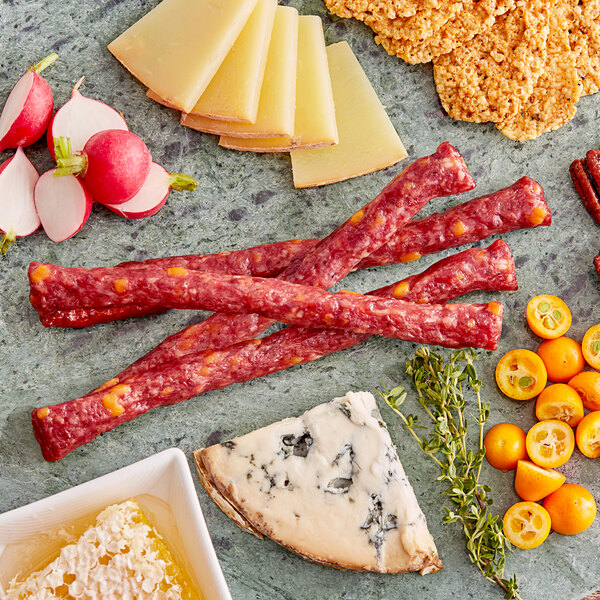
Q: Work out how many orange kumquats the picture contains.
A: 12